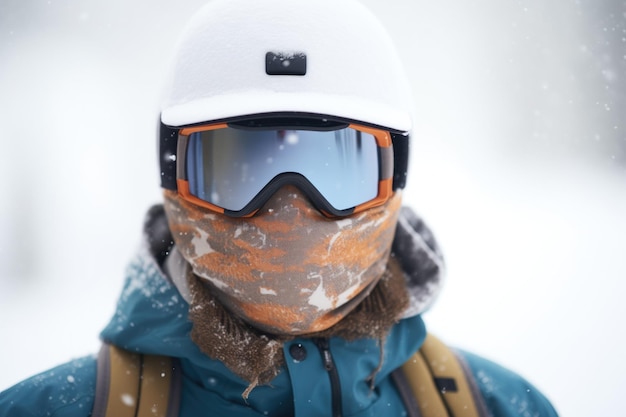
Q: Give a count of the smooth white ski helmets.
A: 1